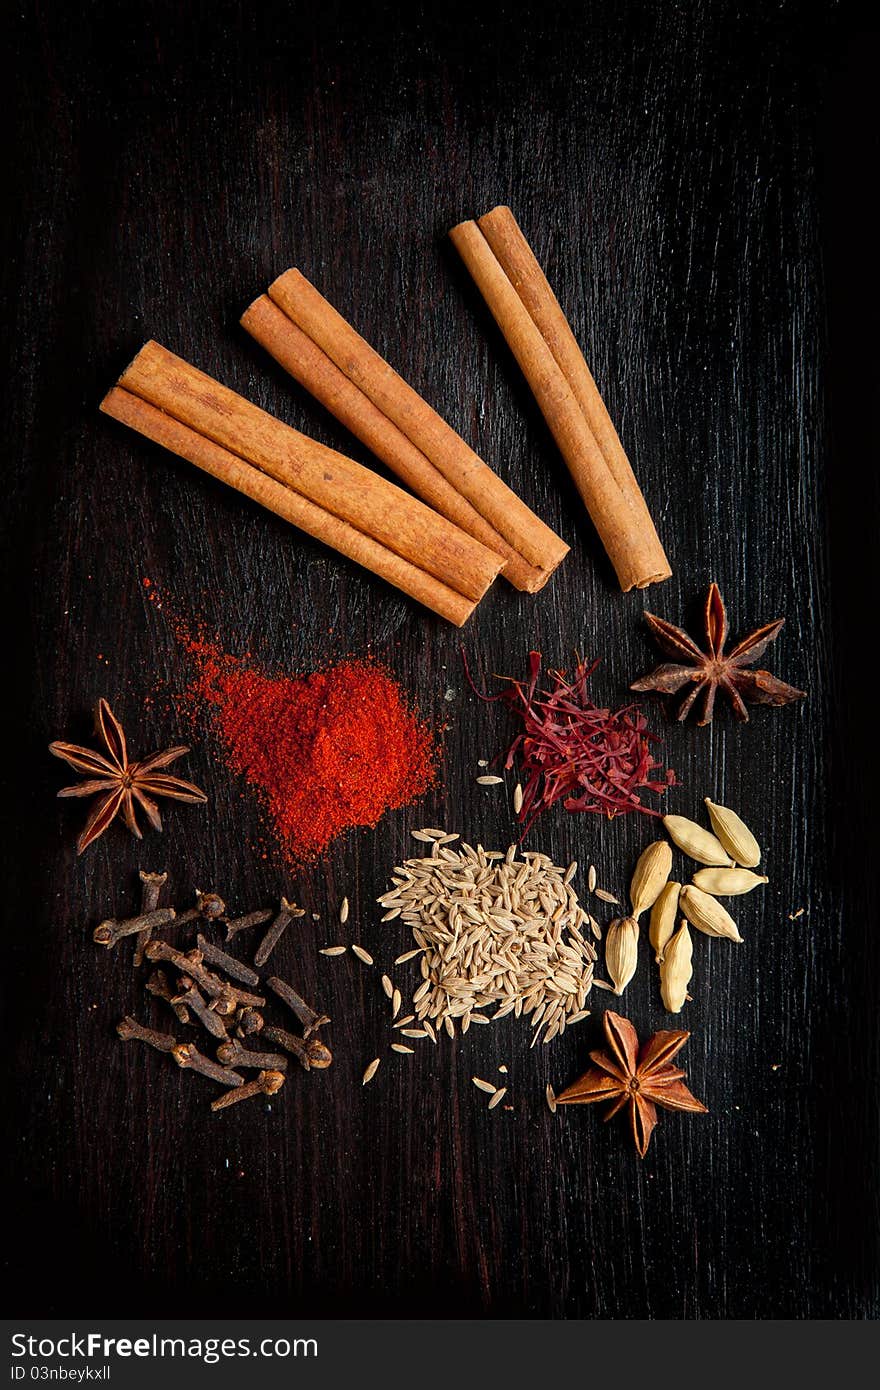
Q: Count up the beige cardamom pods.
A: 8